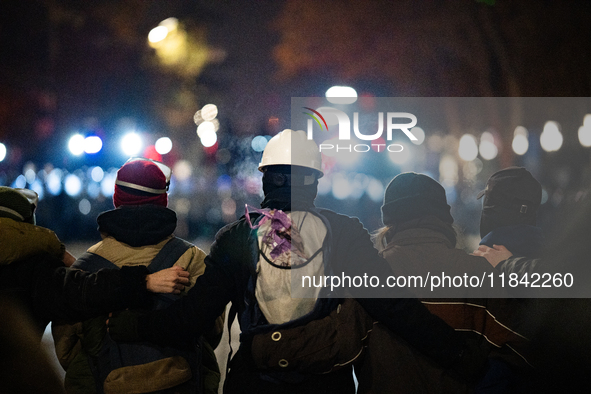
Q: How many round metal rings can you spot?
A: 2